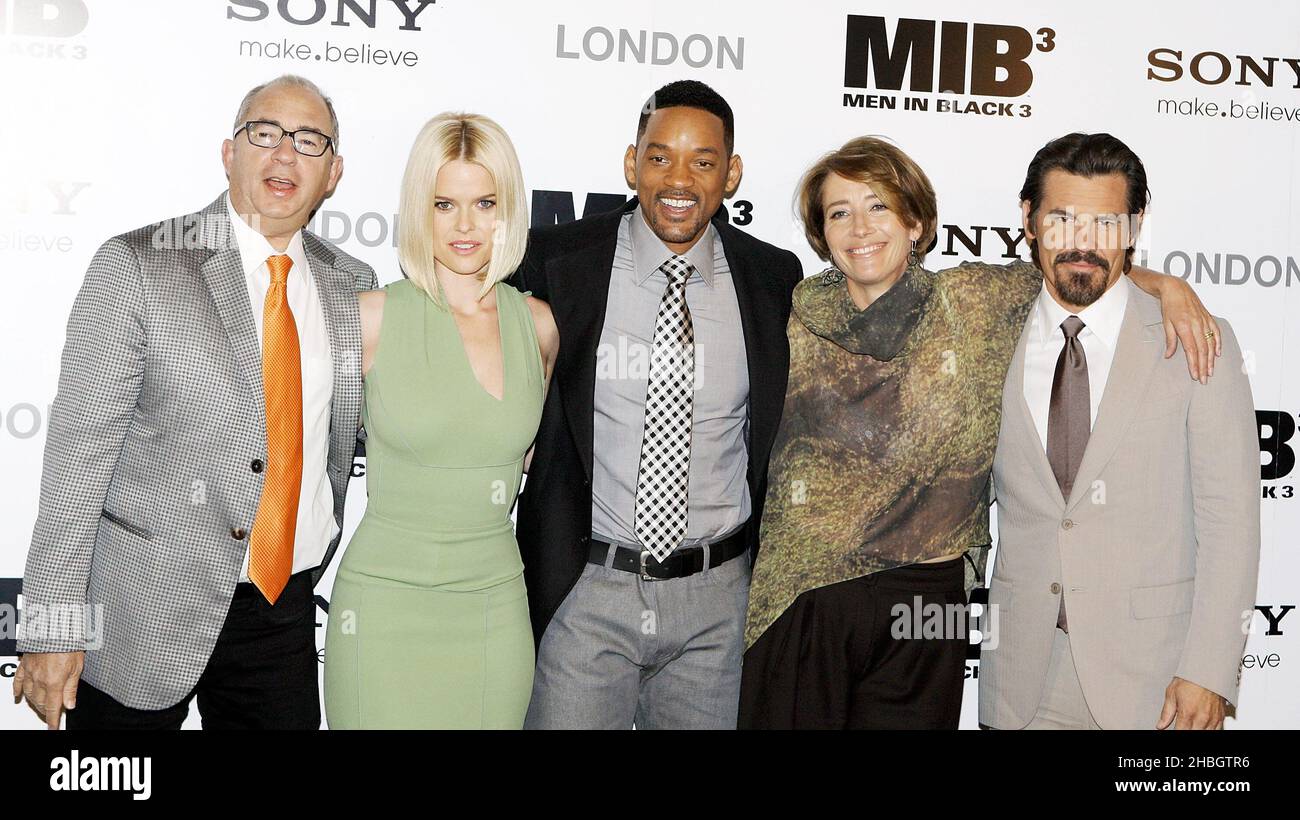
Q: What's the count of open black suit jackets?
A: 1